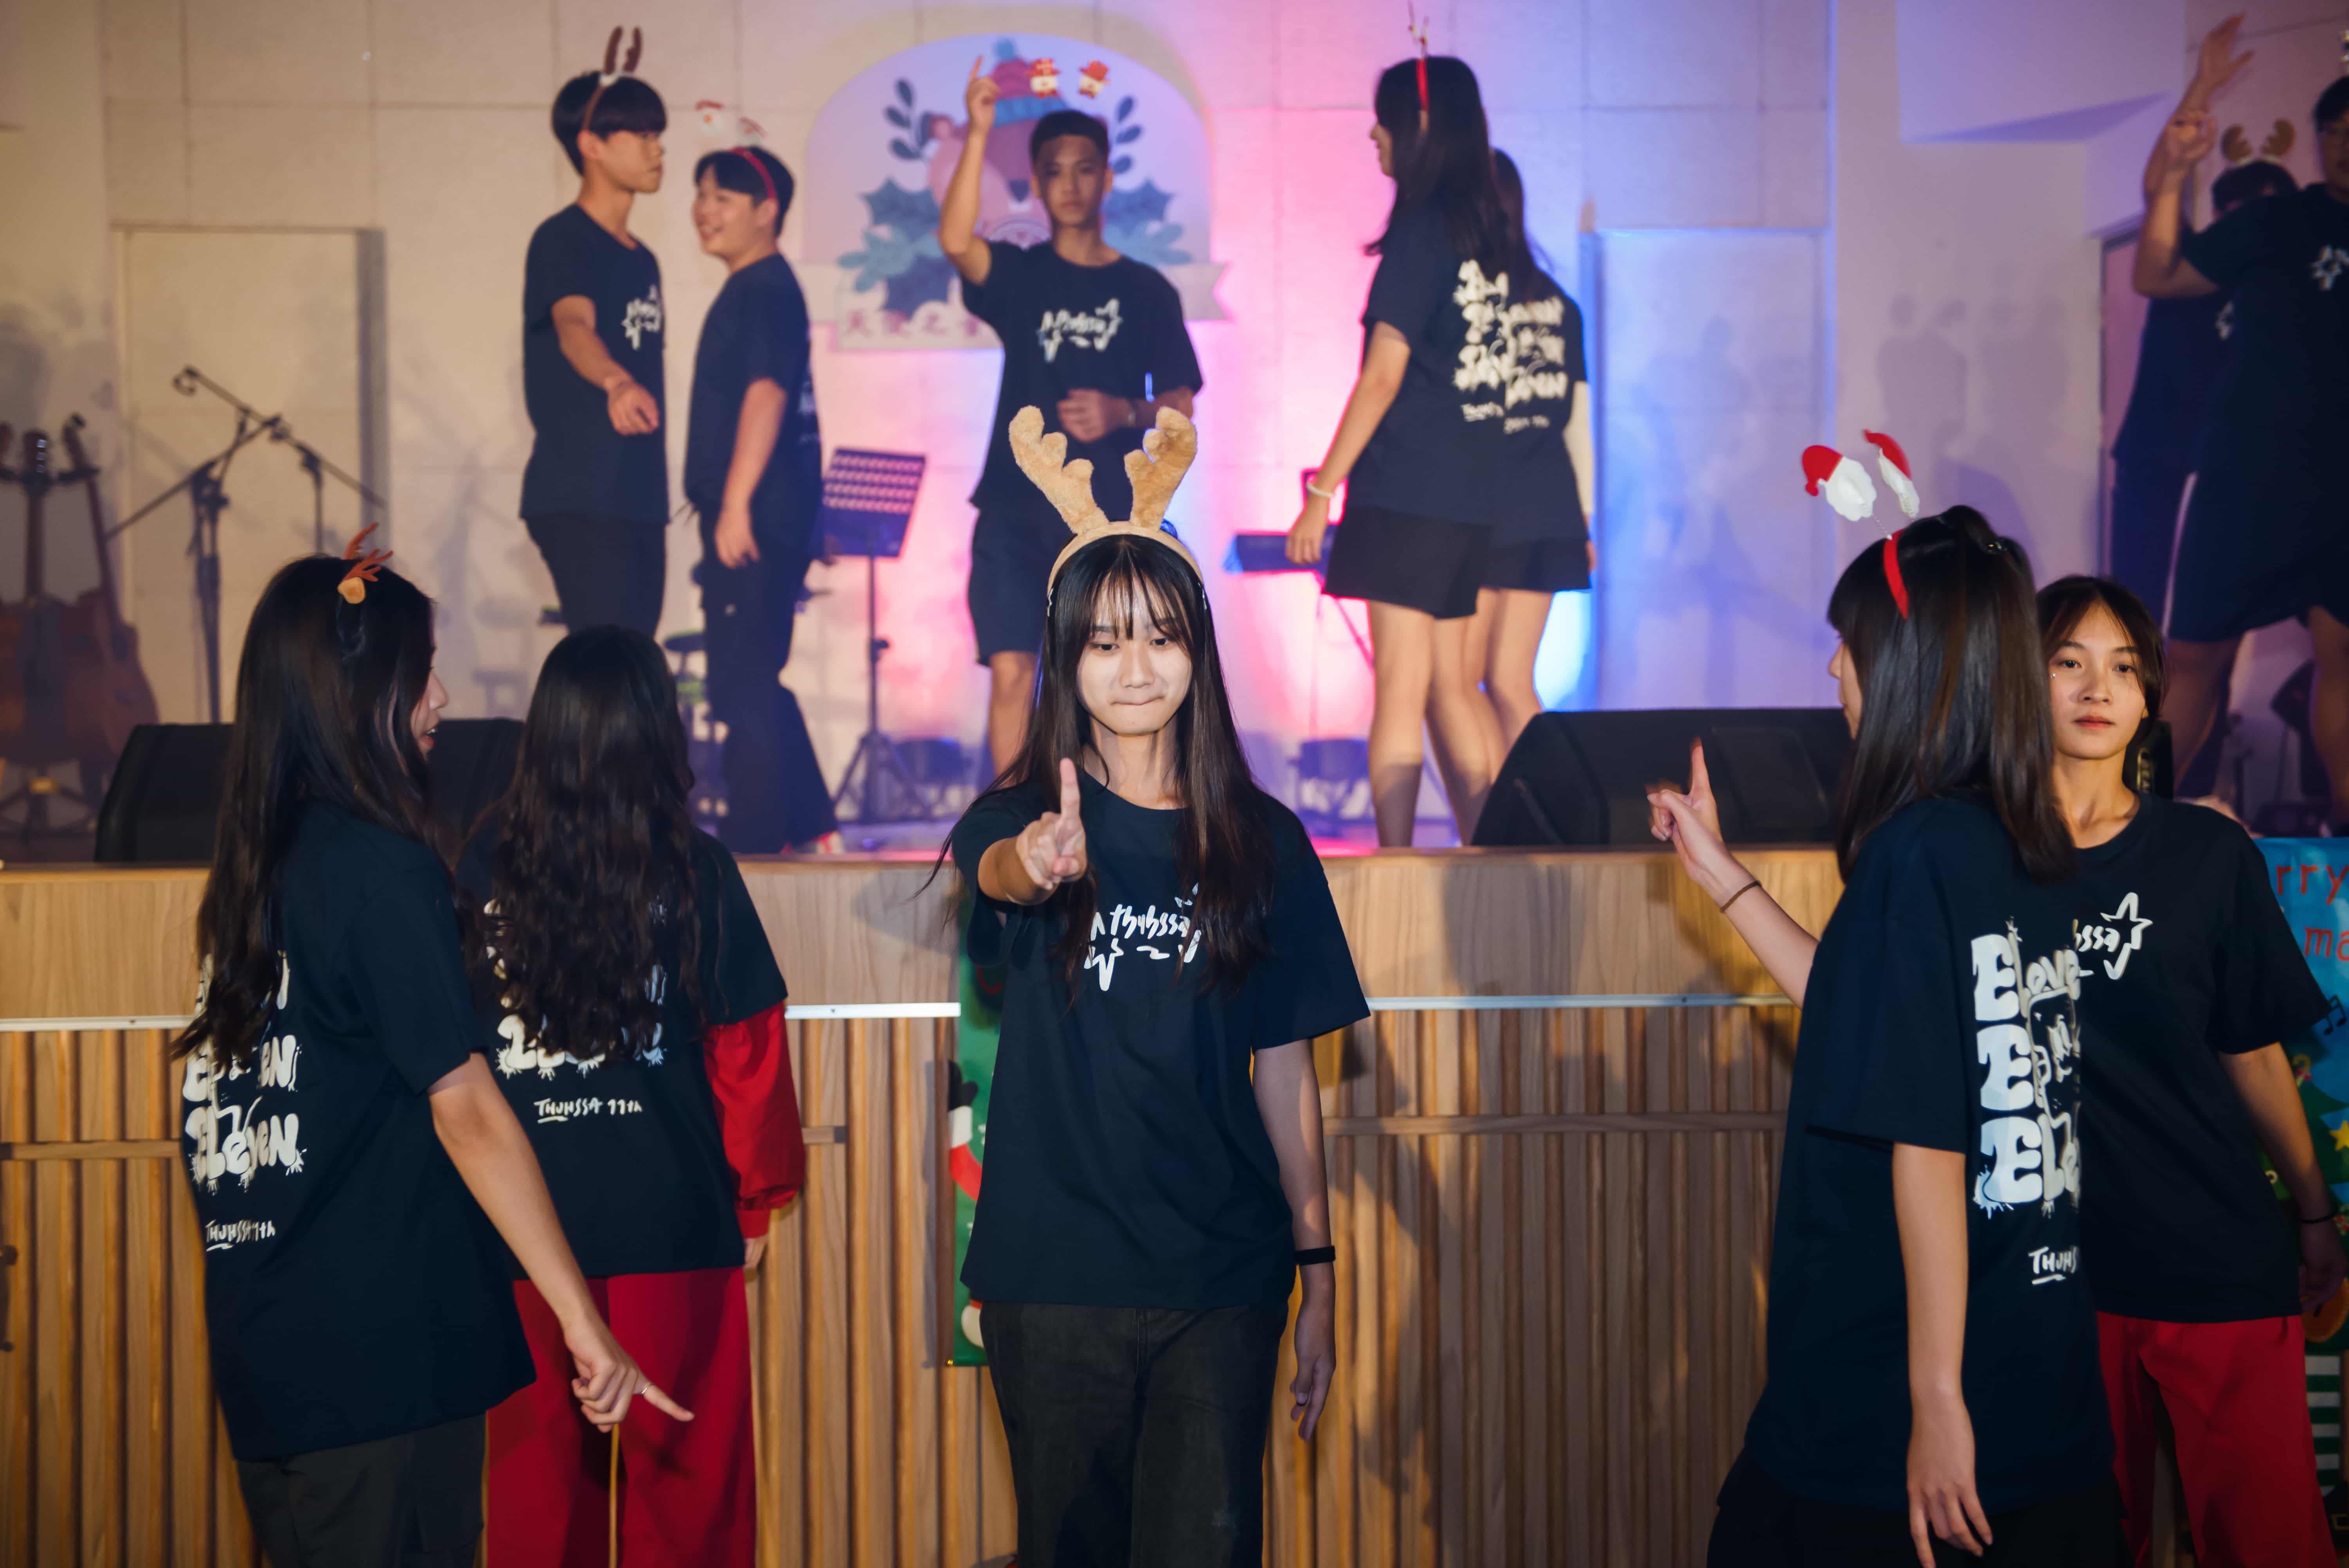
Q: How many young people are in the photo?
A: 12